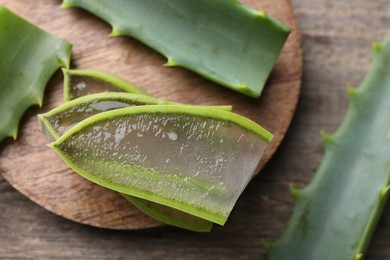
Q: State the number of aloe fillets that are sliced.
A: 3